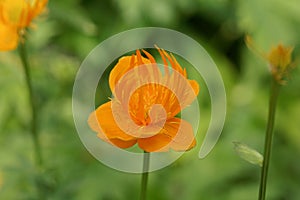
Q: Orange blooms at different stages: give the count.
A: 3